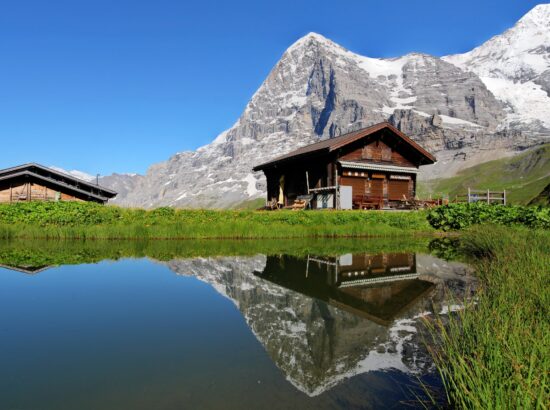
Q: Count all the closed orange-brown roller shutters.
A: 3